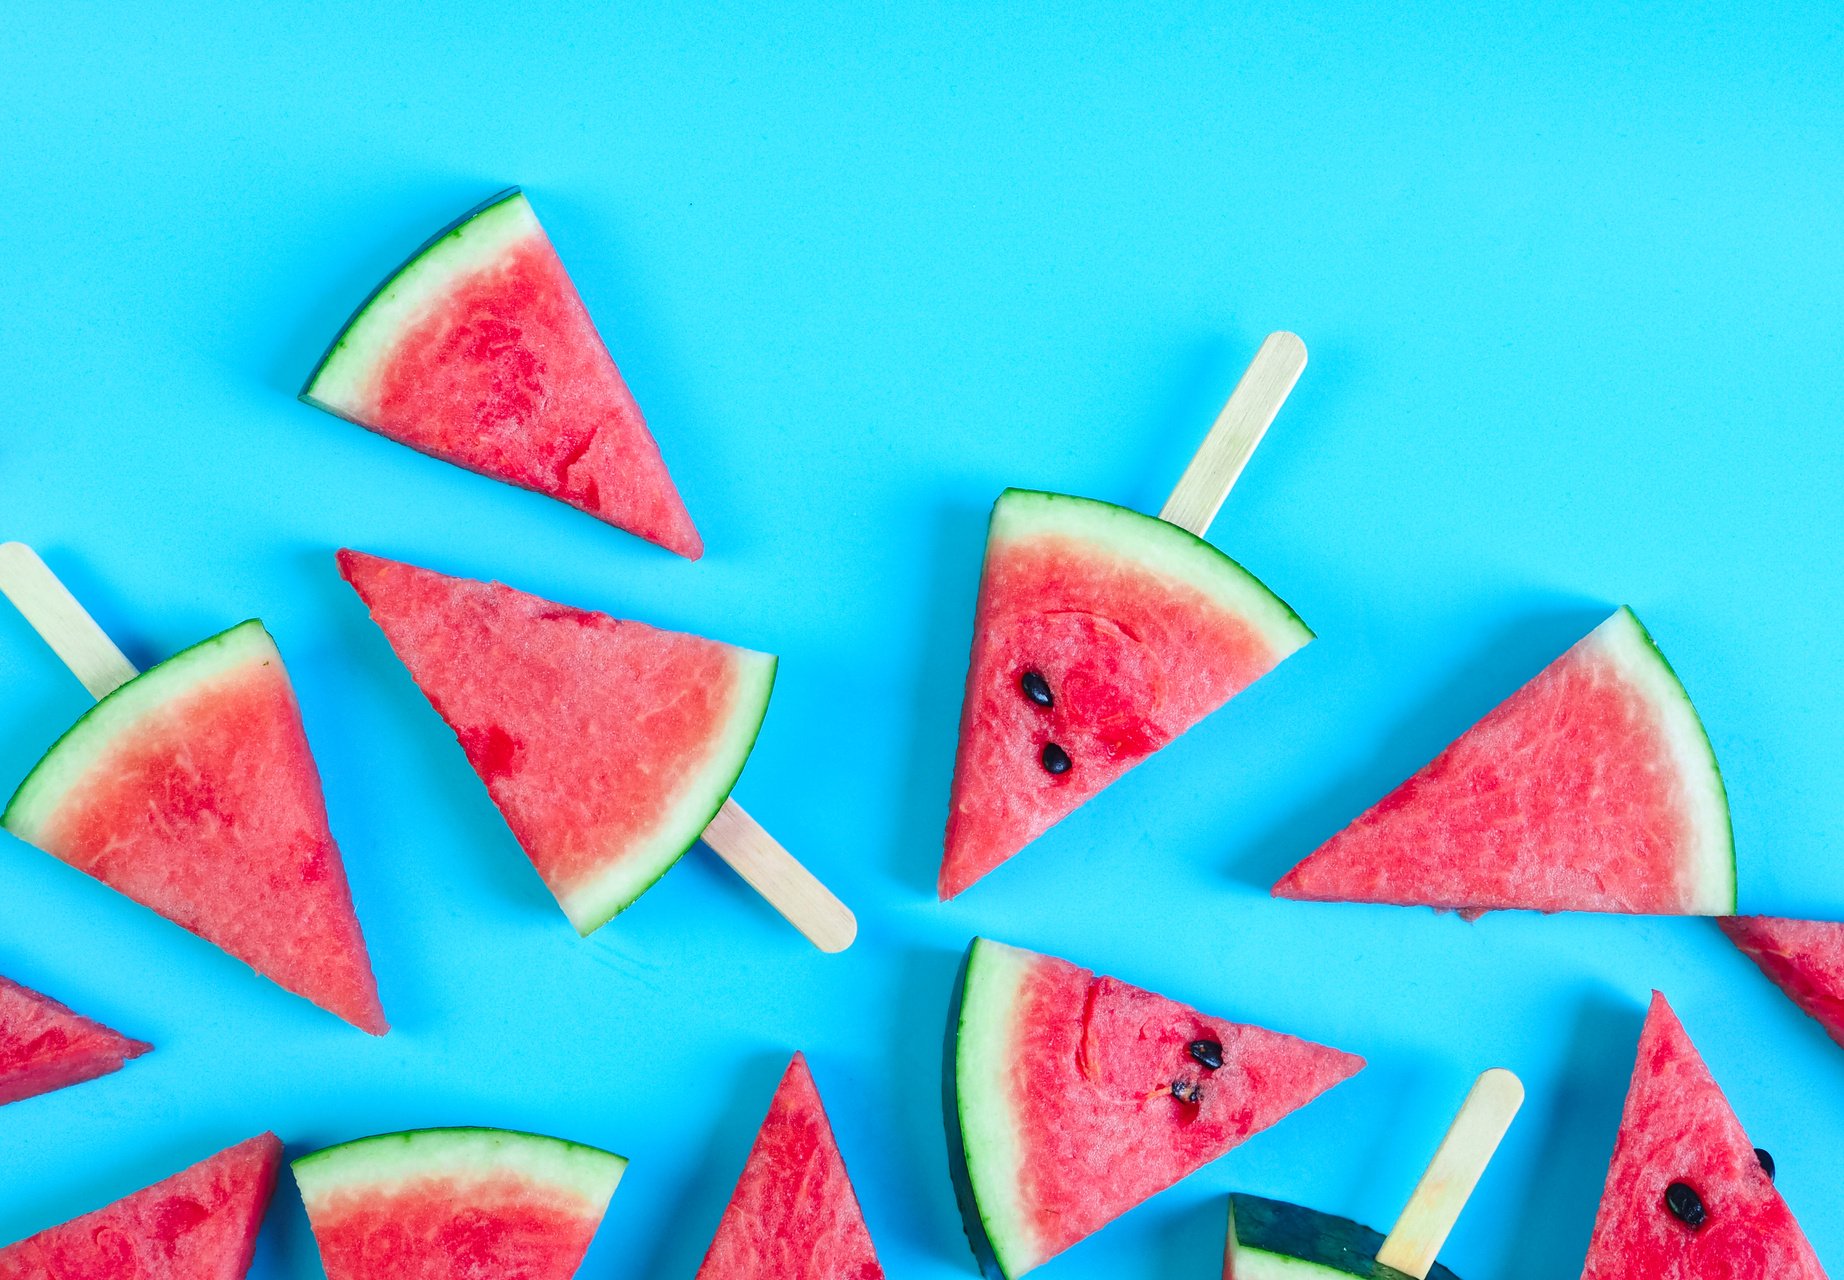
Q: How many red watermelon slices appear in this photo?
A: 13